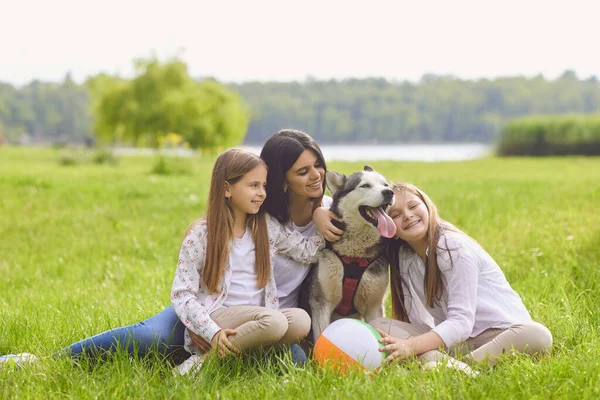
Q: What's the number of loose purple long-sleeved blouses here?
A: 1